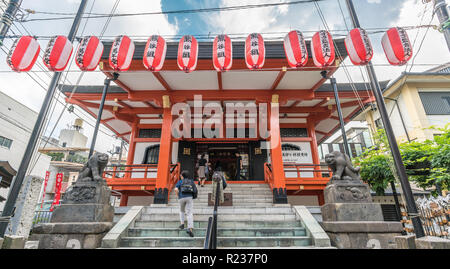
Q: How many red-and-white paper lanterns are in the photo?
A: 12